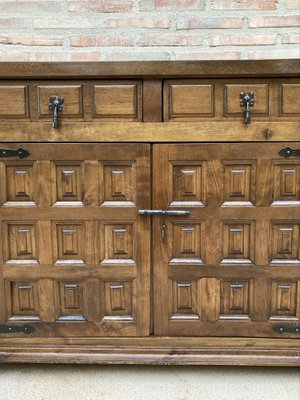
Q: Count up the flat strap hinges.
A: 4